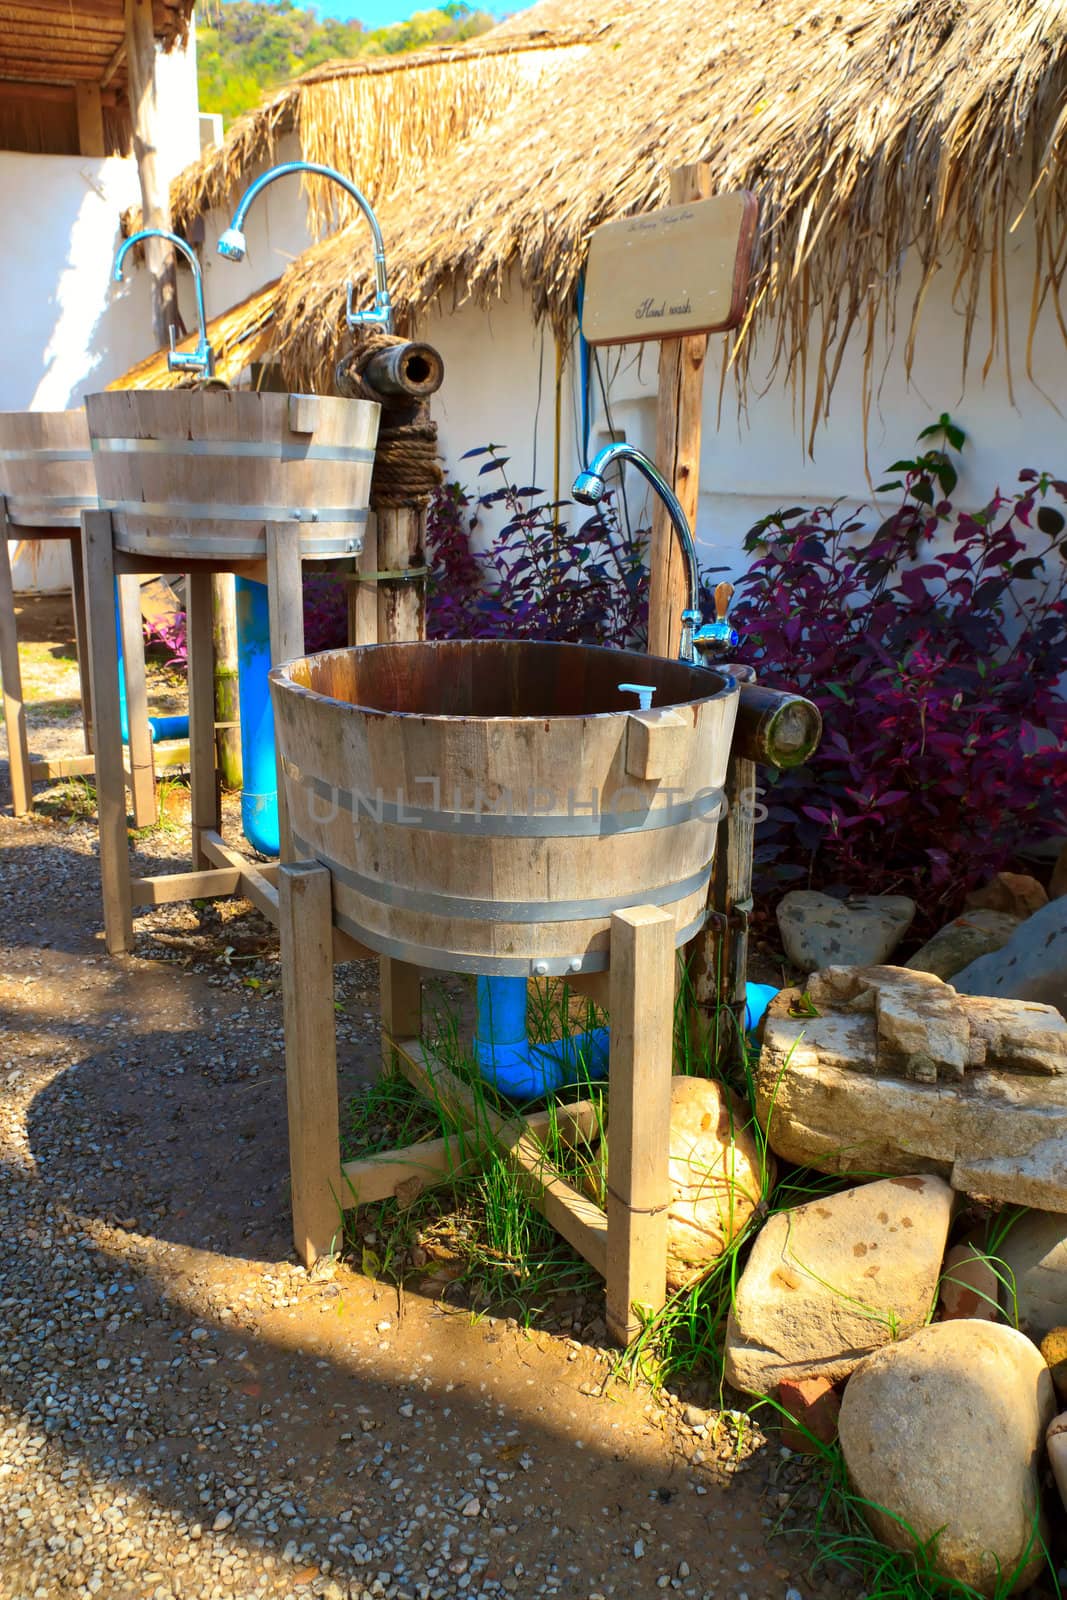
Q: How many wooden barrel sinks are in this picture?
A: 3